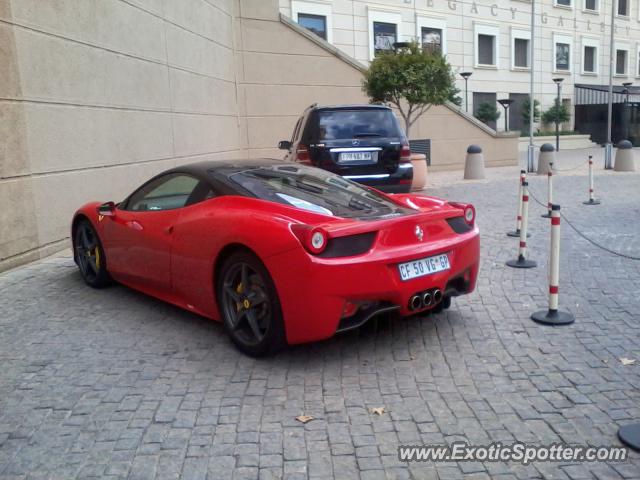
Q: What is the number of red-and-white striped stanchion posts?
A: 5